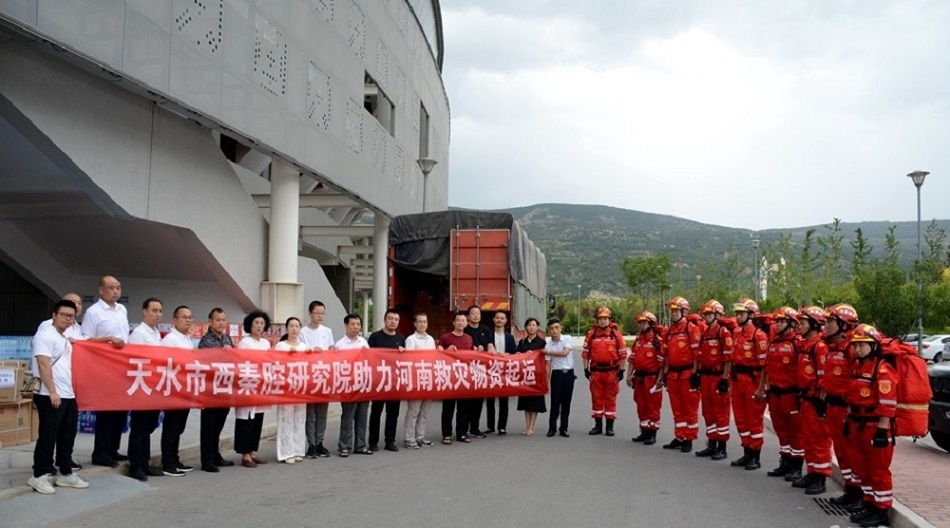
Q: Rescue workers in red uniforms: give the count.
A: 9